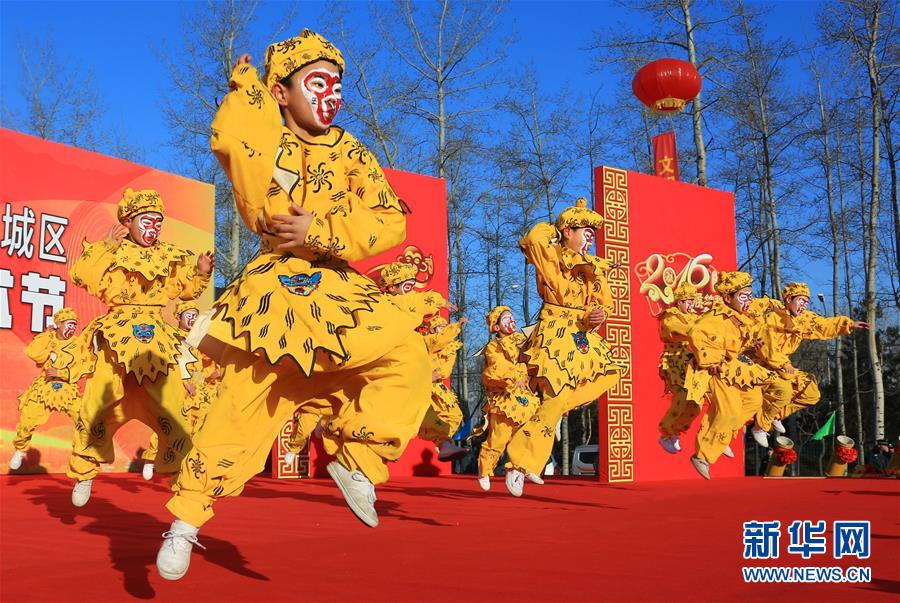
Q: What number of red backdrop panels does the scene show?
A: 3